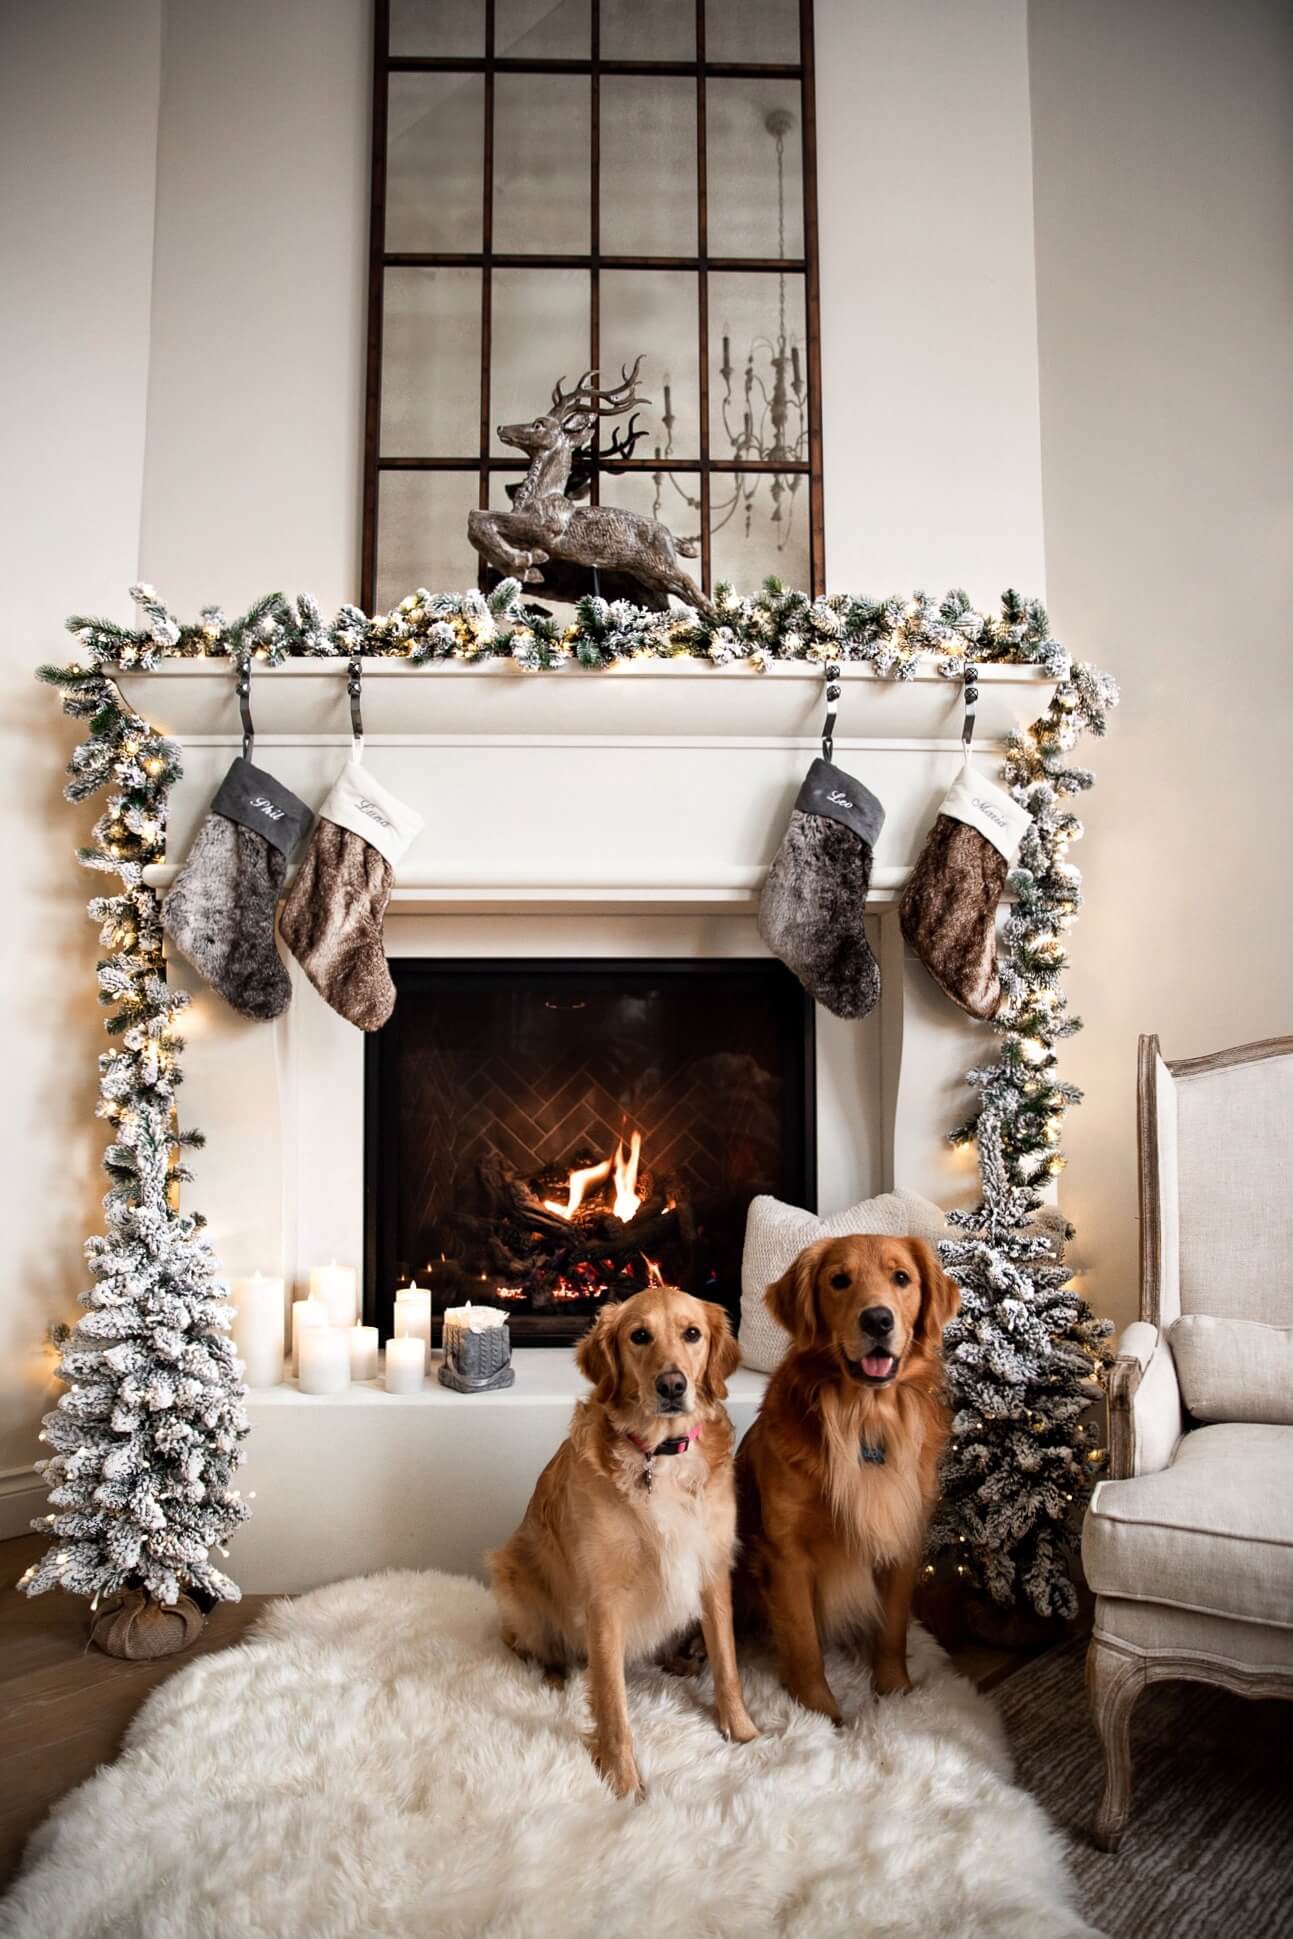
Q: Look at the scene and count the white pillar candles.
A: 7